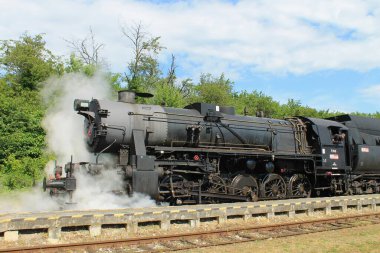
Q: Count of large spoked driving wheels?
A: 5